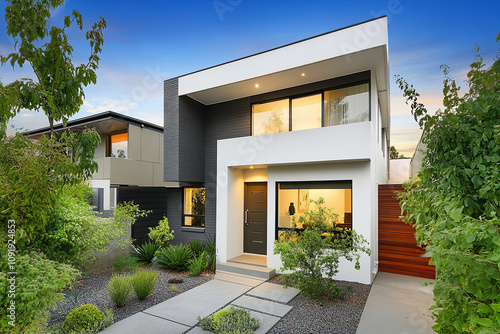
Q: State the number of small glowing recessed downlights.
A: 3